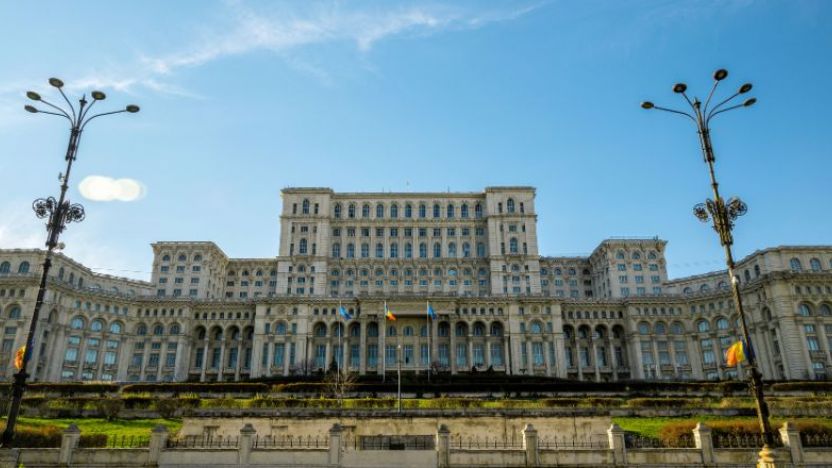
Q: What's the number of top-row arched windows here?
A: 13